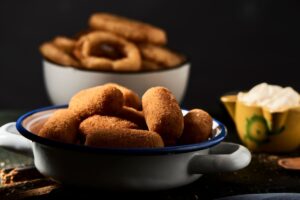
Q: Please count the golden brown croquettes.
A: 8